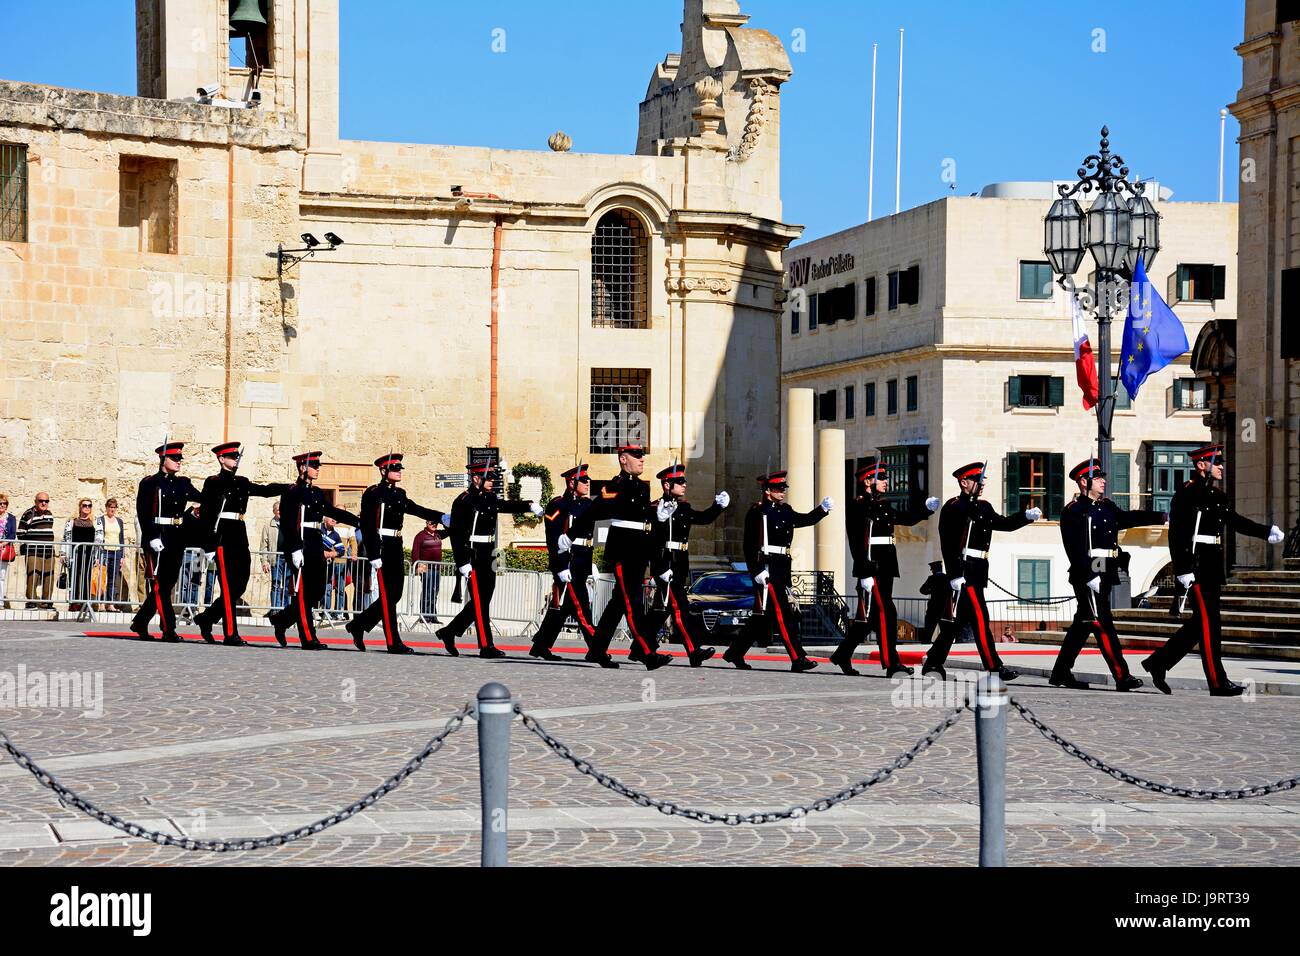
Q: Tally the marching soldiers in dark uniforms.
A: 13